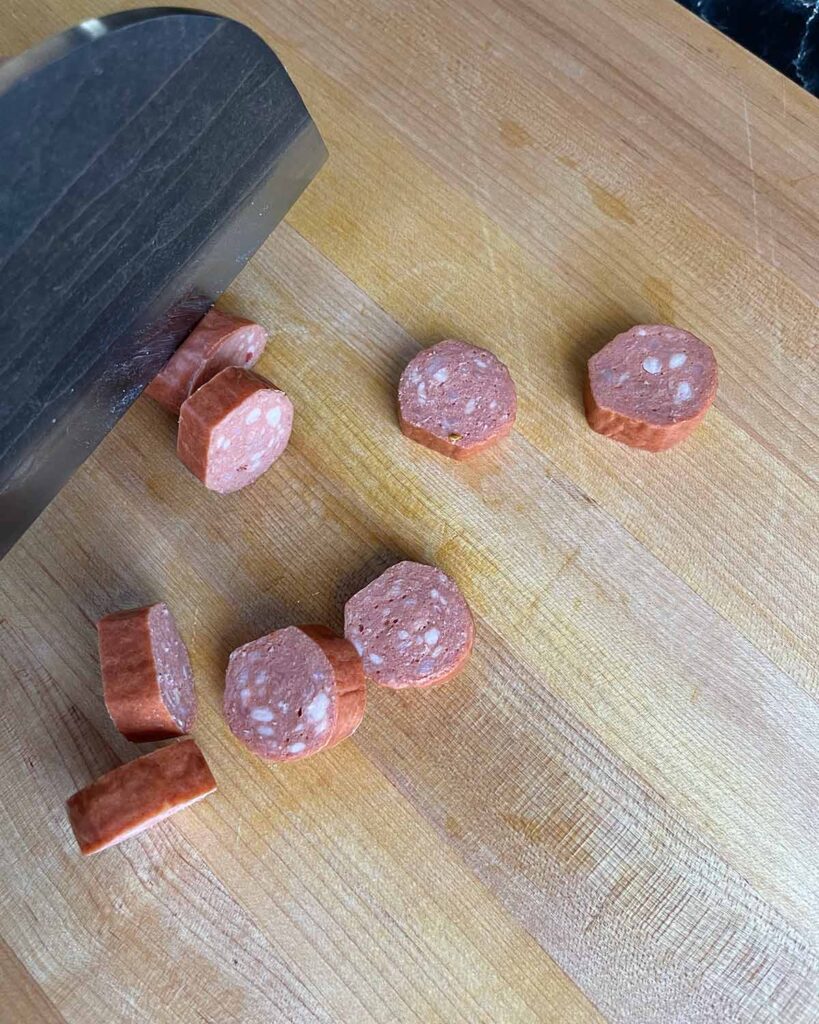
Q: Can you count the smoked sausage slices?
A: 8